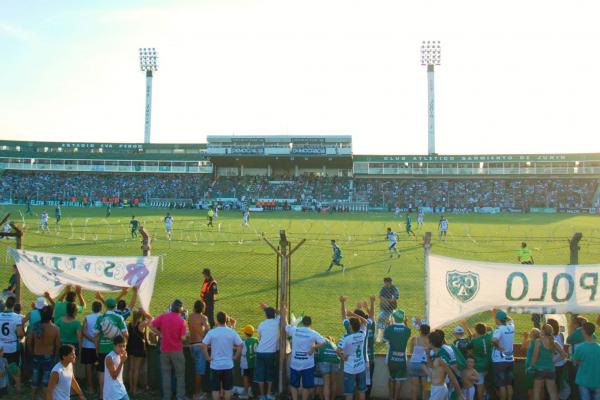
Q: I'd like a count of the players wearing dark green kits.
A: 6